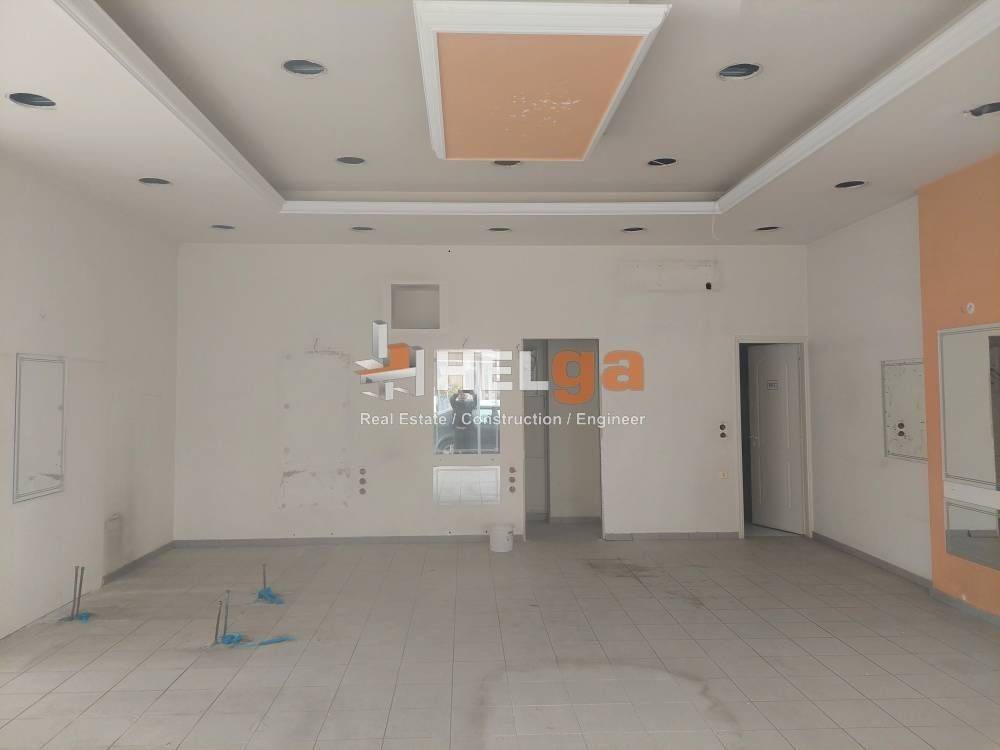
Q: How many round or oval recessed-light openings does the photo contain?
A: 14